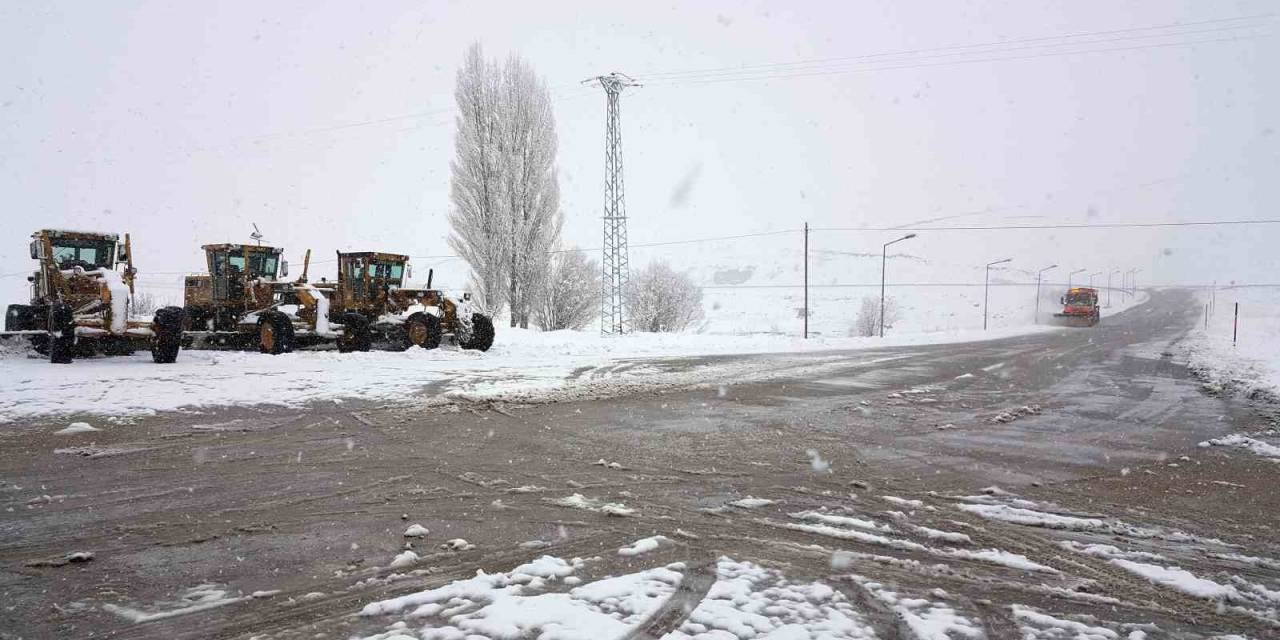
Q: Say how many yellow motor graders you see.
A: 3